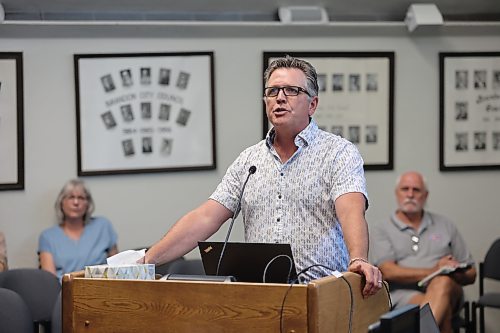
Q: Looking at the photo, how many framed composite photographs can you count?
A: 4